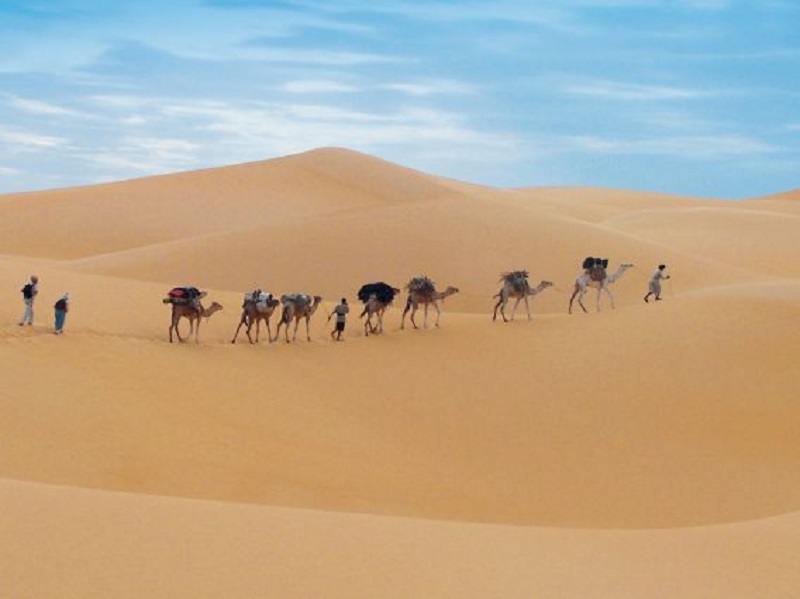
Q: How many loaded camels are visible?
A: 7